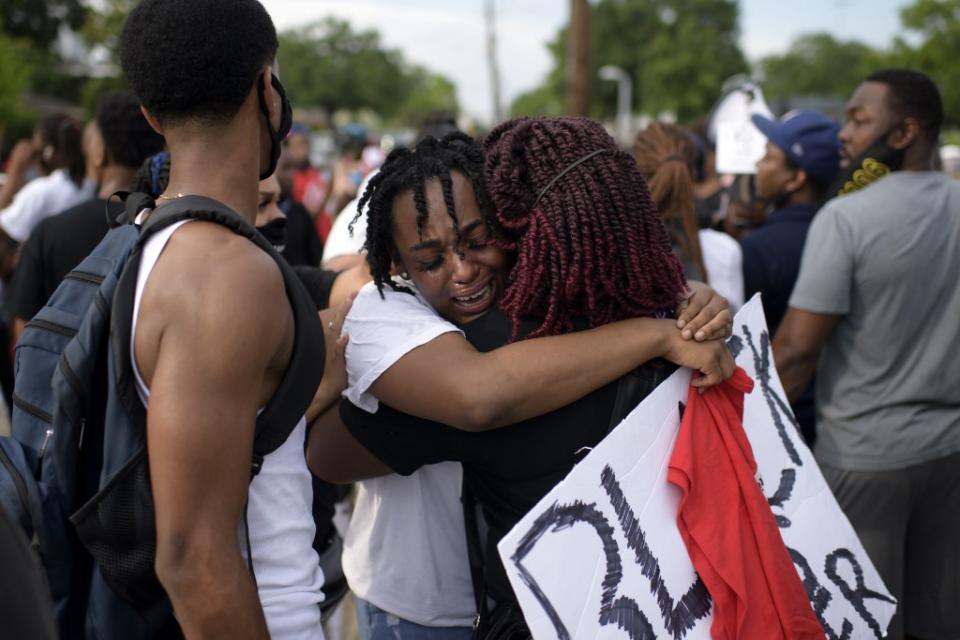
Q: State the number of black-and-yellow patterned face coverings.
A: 1